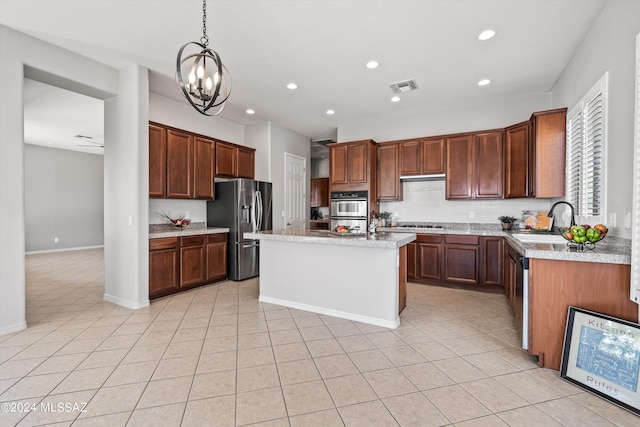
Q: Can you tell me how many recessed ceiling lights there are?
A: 7